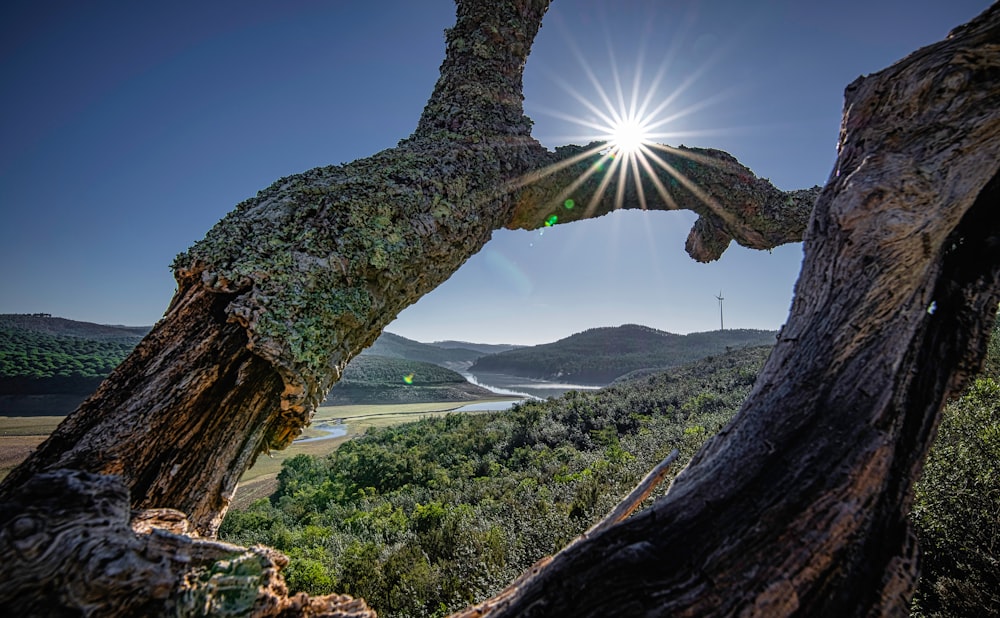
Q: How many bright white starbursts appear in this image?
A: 1